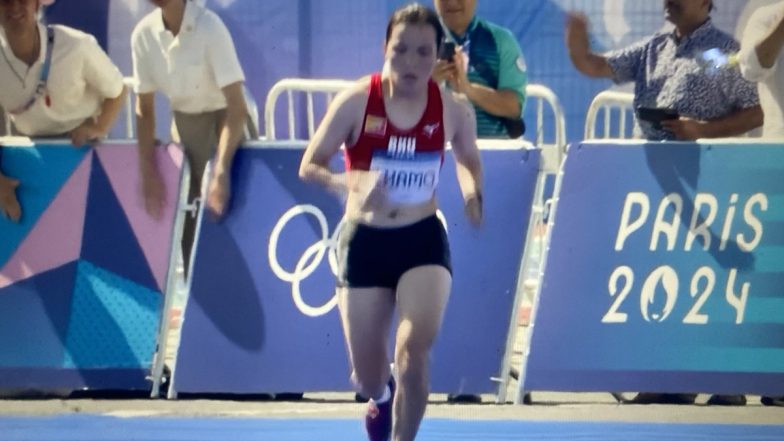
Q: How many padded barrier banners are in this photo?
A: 3